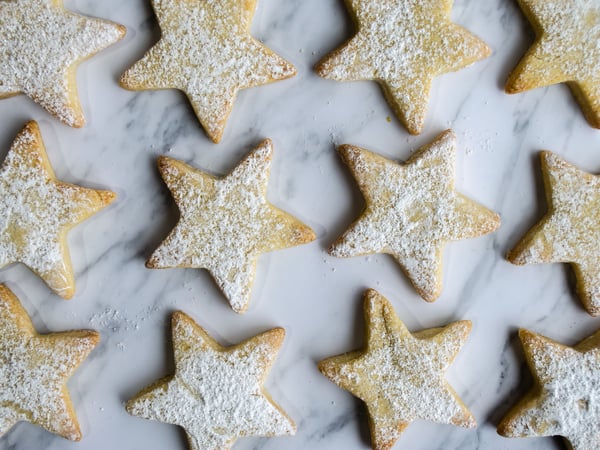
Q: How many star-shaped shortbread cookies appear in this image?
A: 12